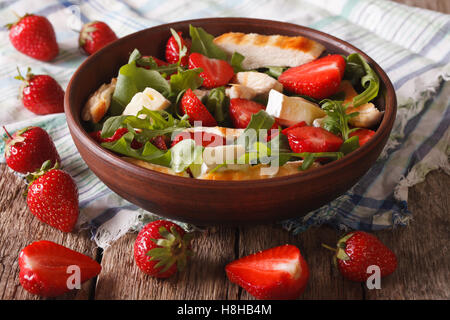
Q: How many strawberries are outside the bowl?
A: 9